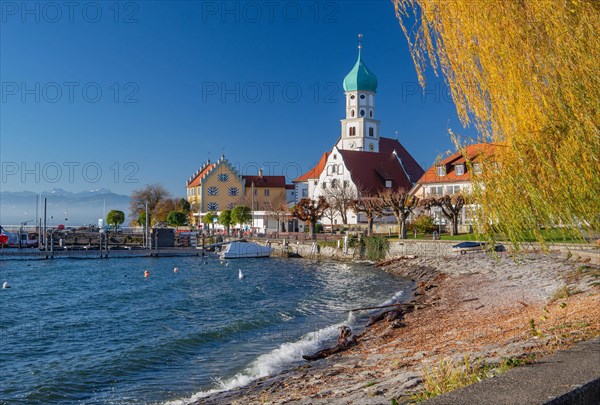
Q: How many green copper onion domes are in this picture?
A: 1